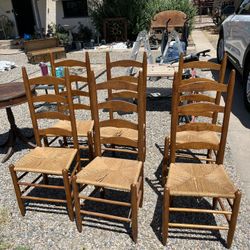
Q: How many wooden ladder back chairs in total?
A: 6